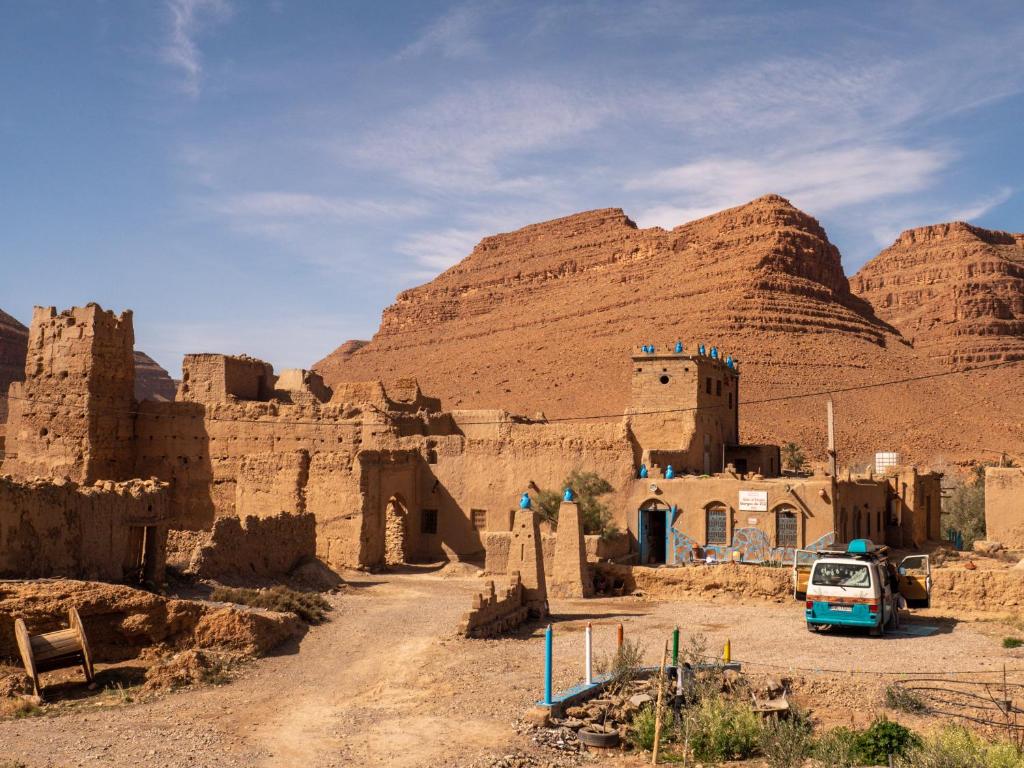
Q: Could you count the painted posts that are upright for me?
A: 5